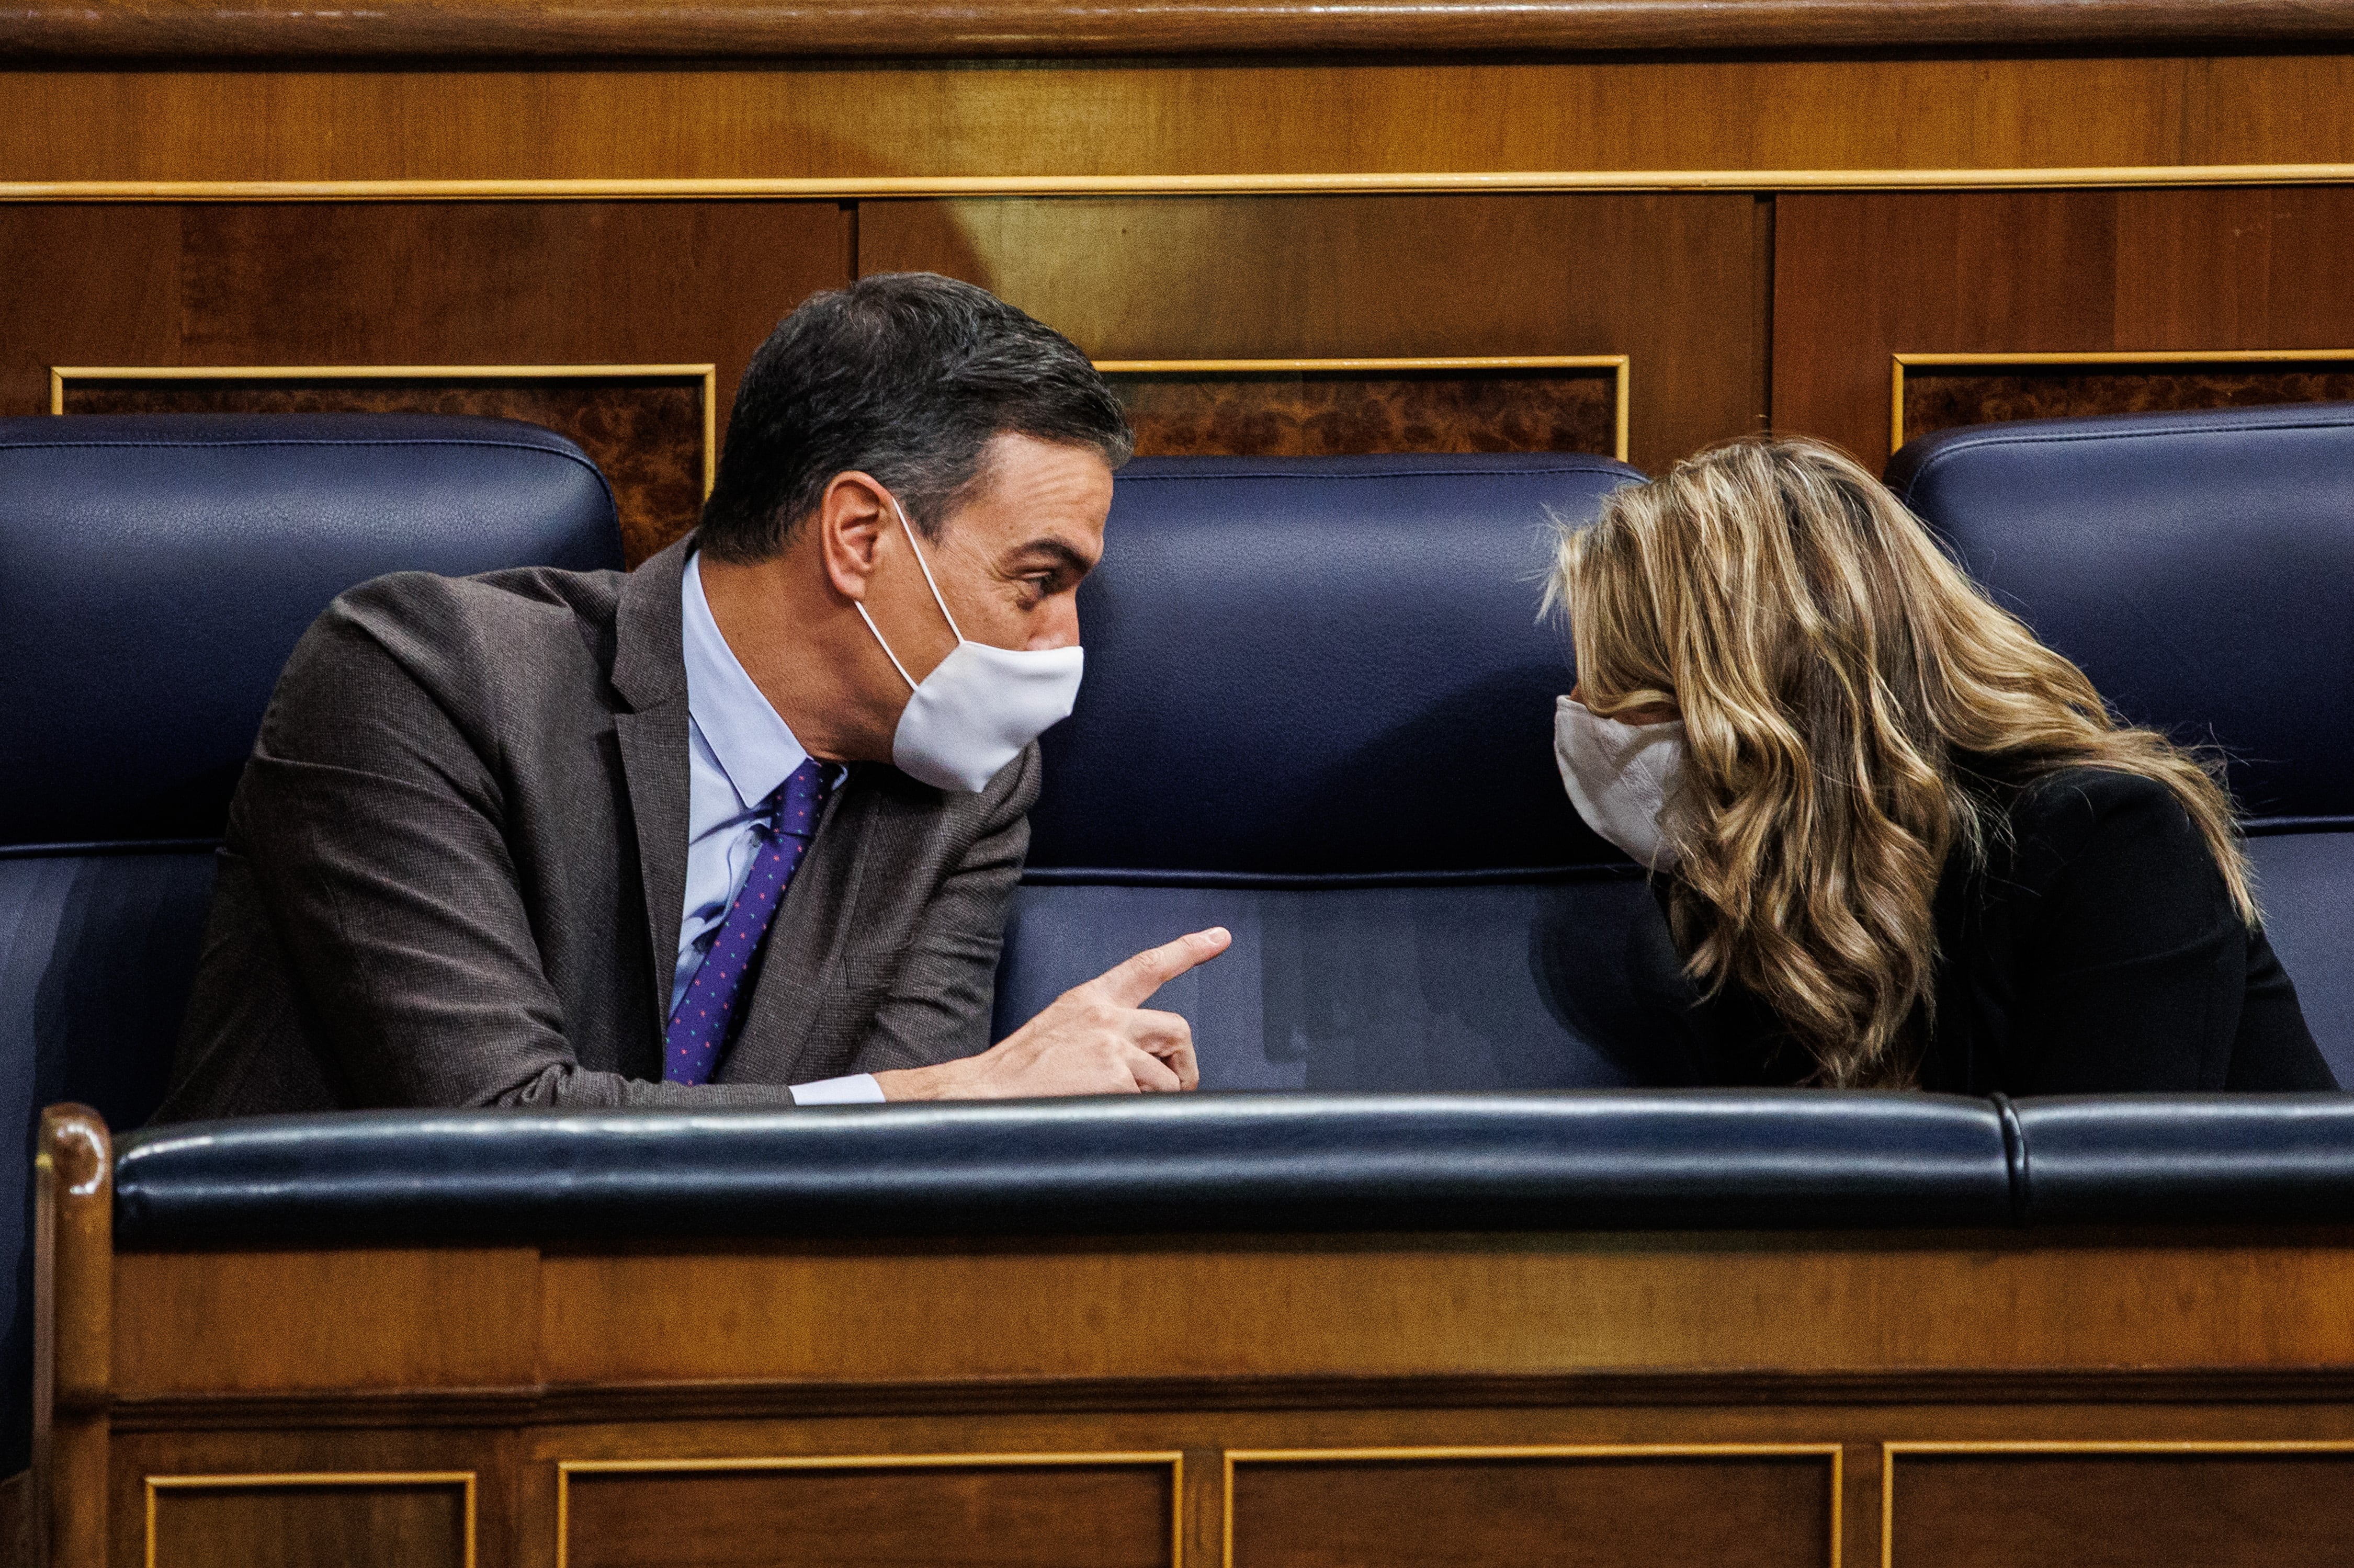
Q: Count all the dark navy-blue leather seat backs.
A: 3